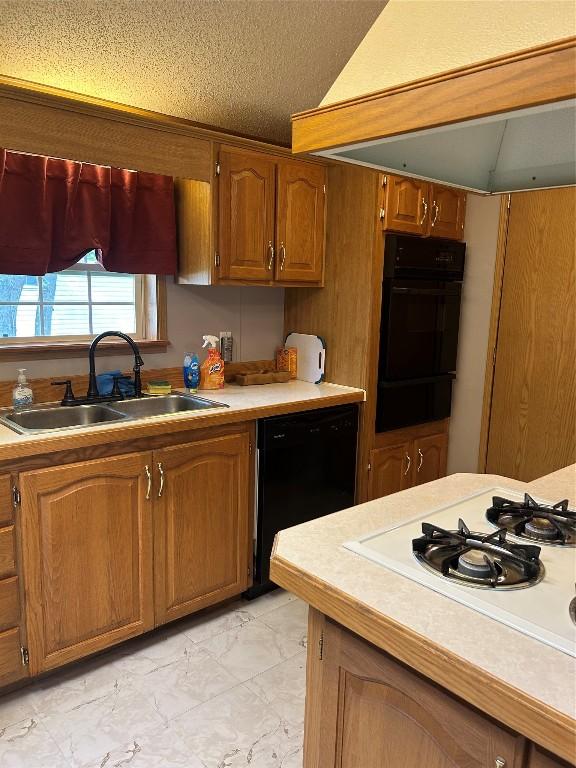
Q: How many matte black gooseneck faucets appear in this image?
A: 1